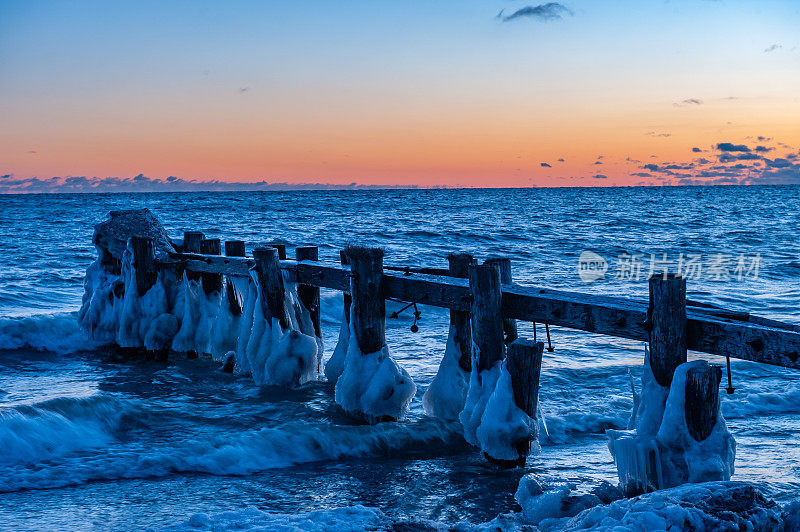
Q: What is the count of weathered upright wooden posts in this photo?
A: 15